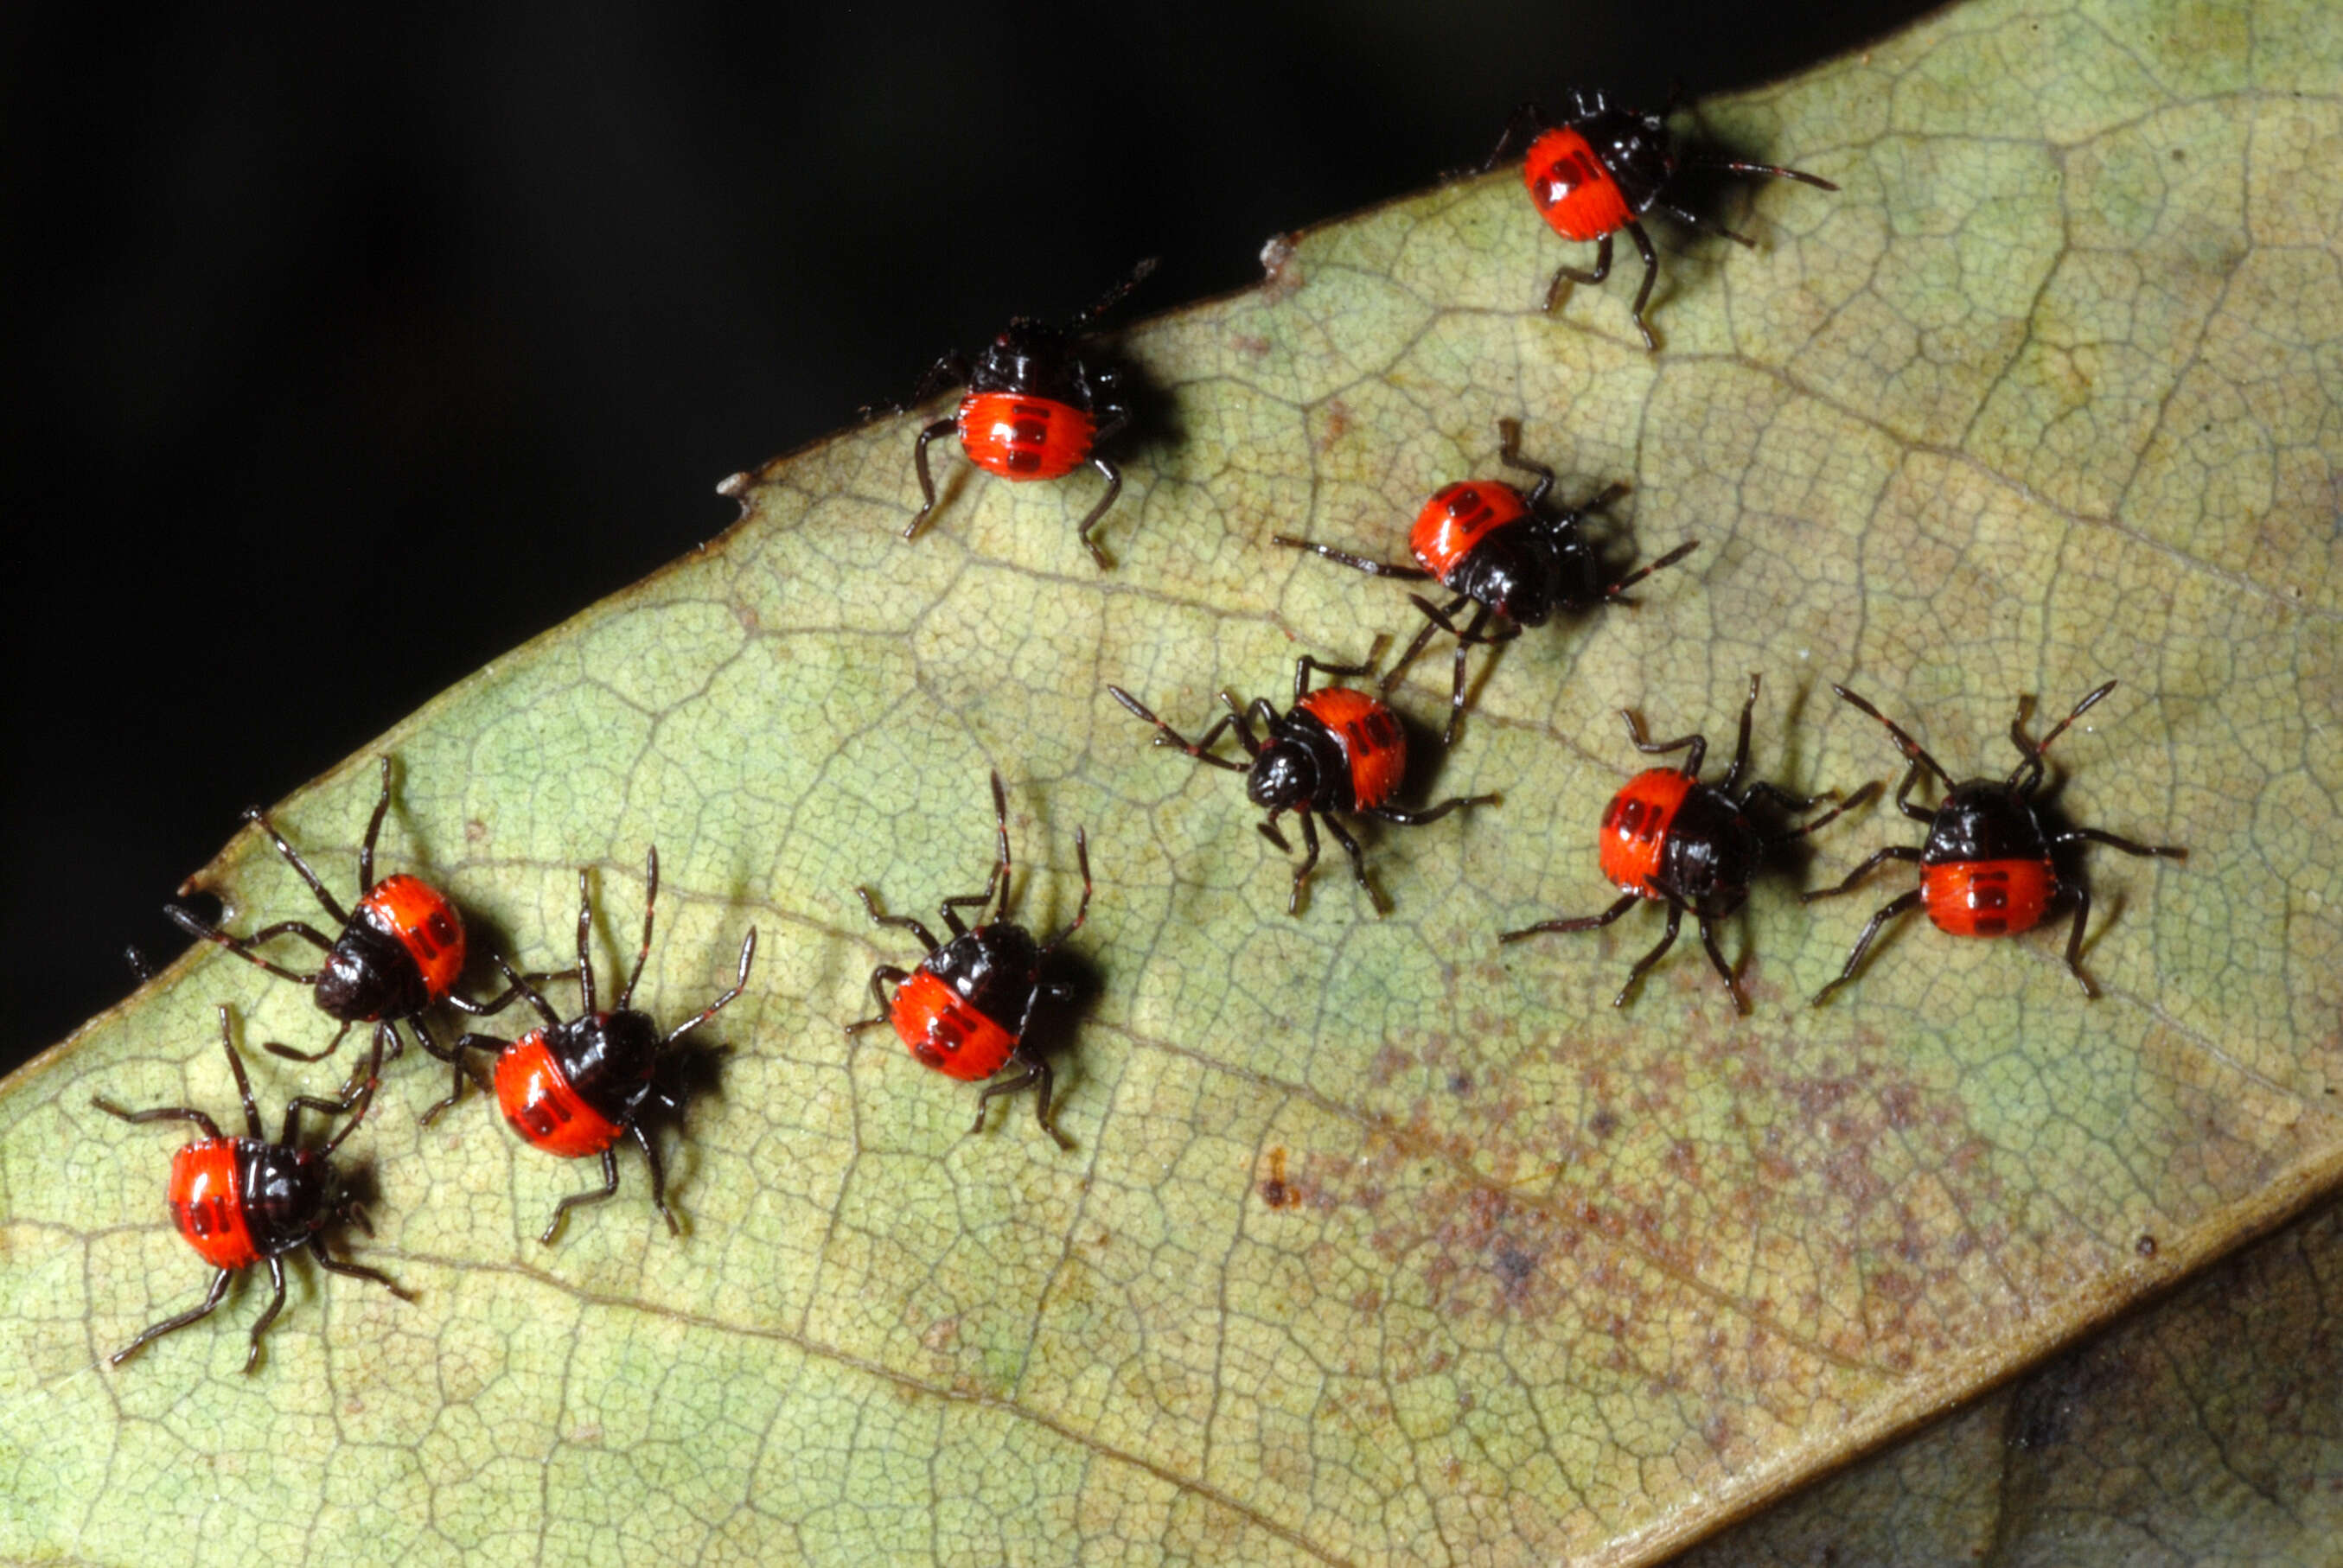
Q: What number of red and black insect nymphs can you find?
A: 10